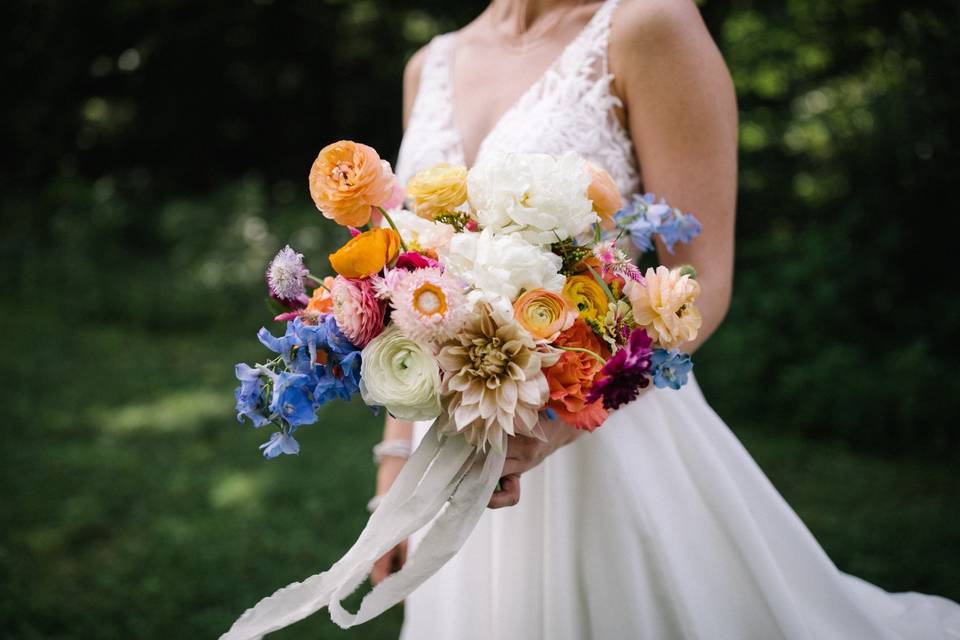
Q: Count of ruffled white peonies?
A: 2